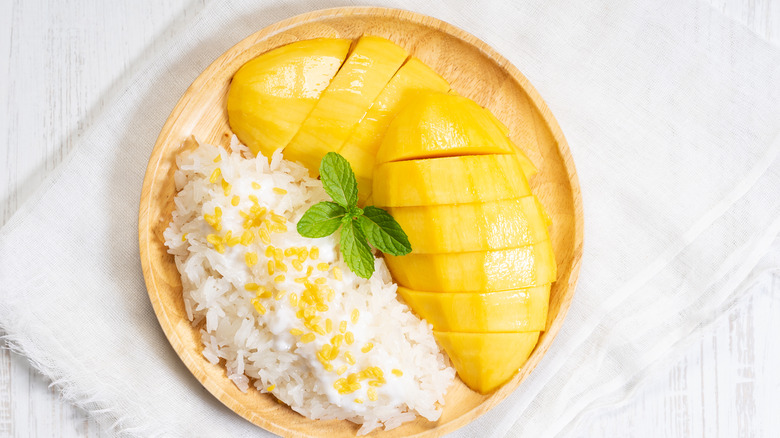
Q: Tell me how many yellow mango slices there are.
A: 9